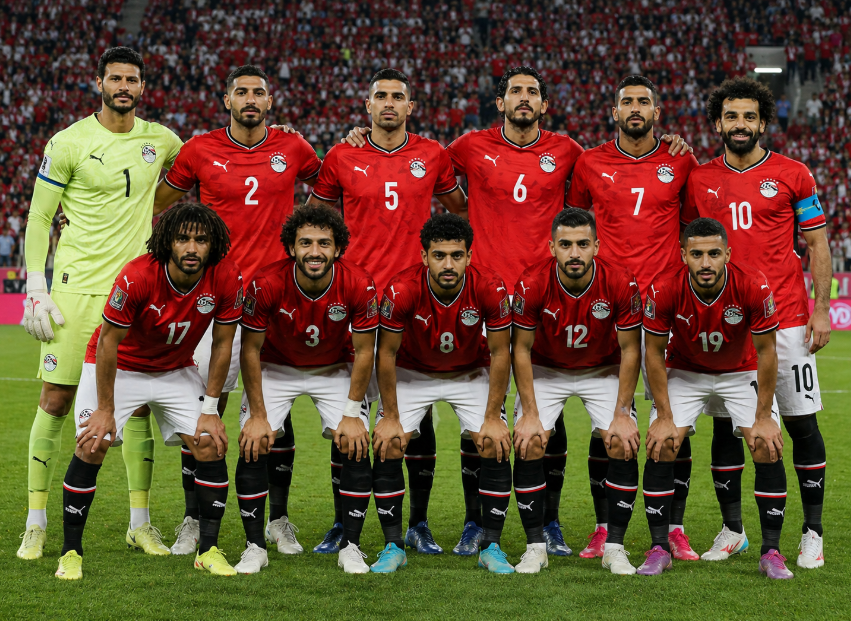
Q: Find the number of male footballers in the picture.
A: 11